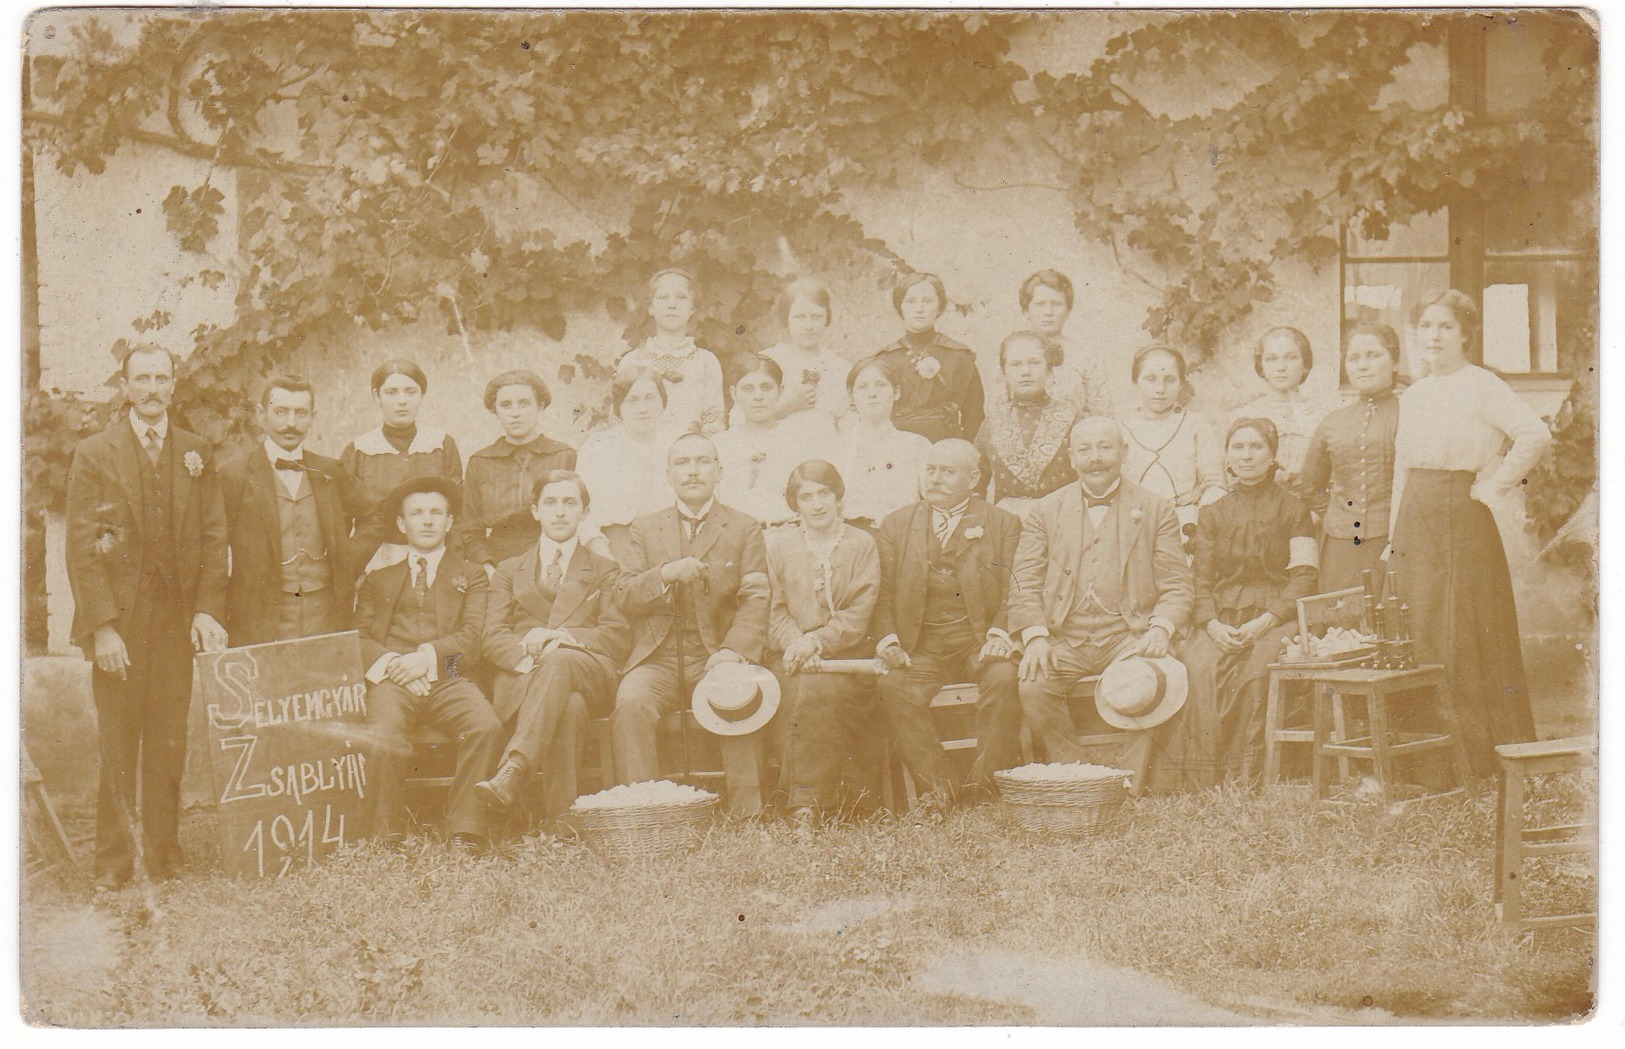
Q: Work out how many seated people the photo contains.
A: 7